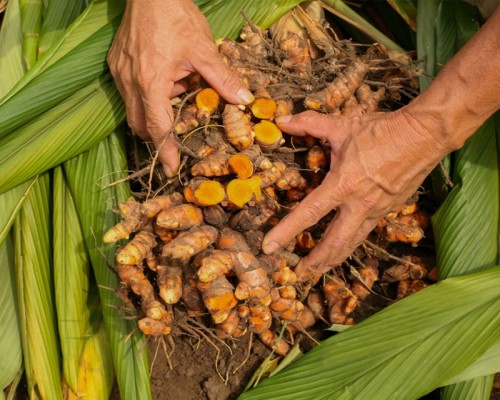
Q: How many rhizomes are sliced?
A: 6